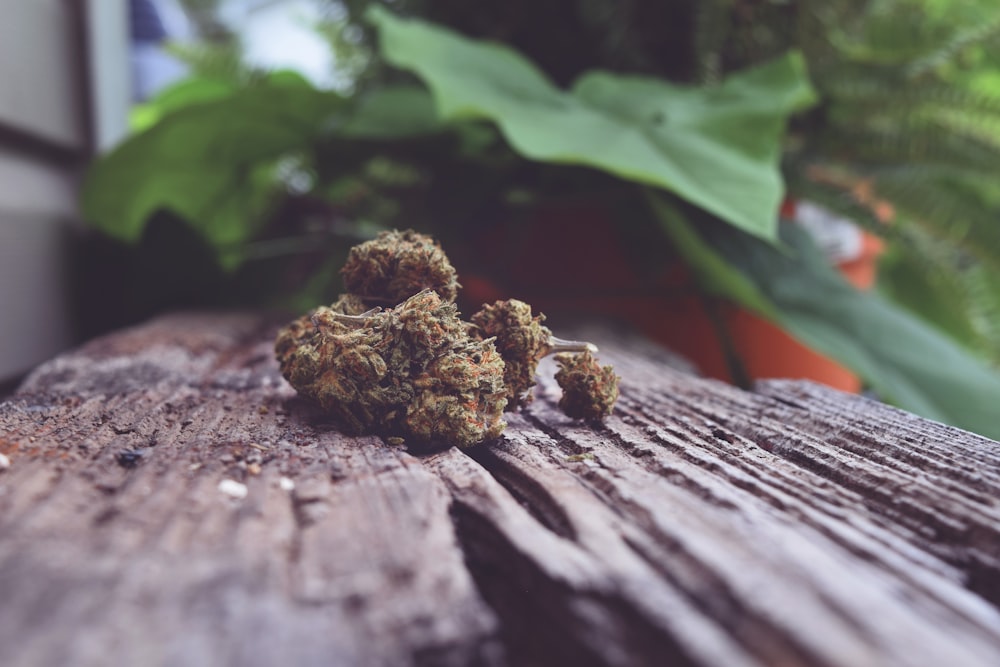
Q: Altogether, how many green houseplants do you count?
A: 2